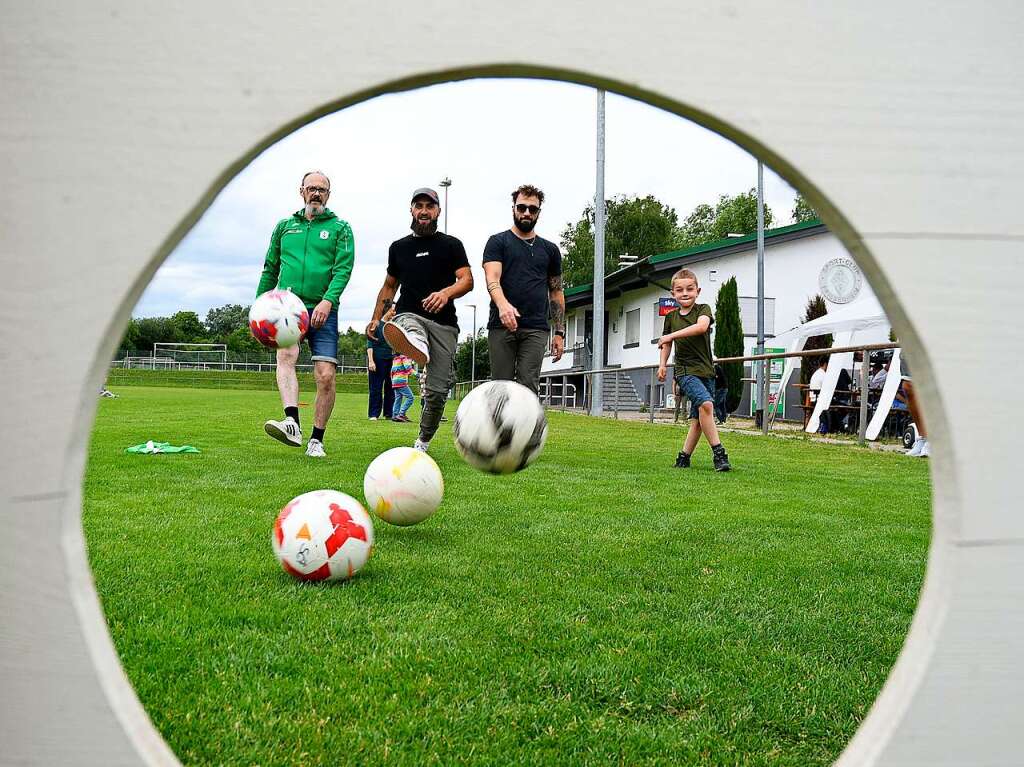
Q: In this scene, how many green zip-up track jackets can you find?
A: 1